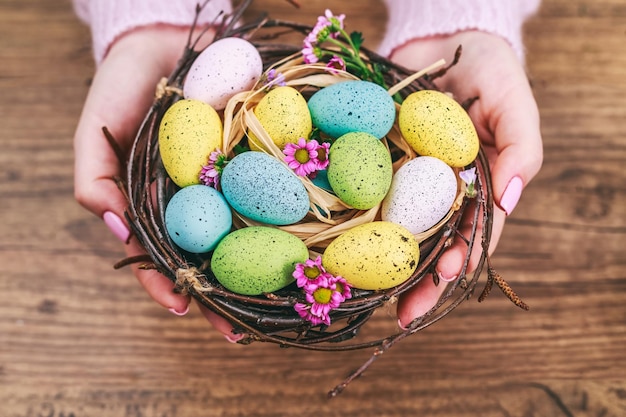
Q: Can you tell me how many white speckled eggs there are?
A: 2